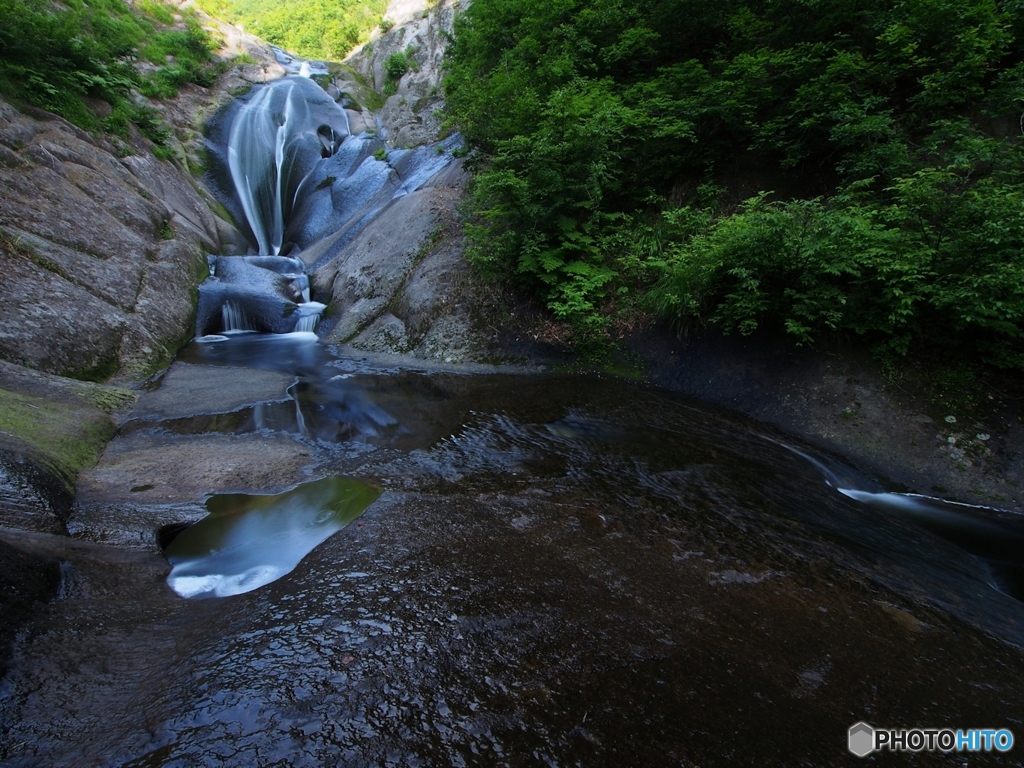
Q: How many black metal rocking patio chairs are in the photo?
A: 0